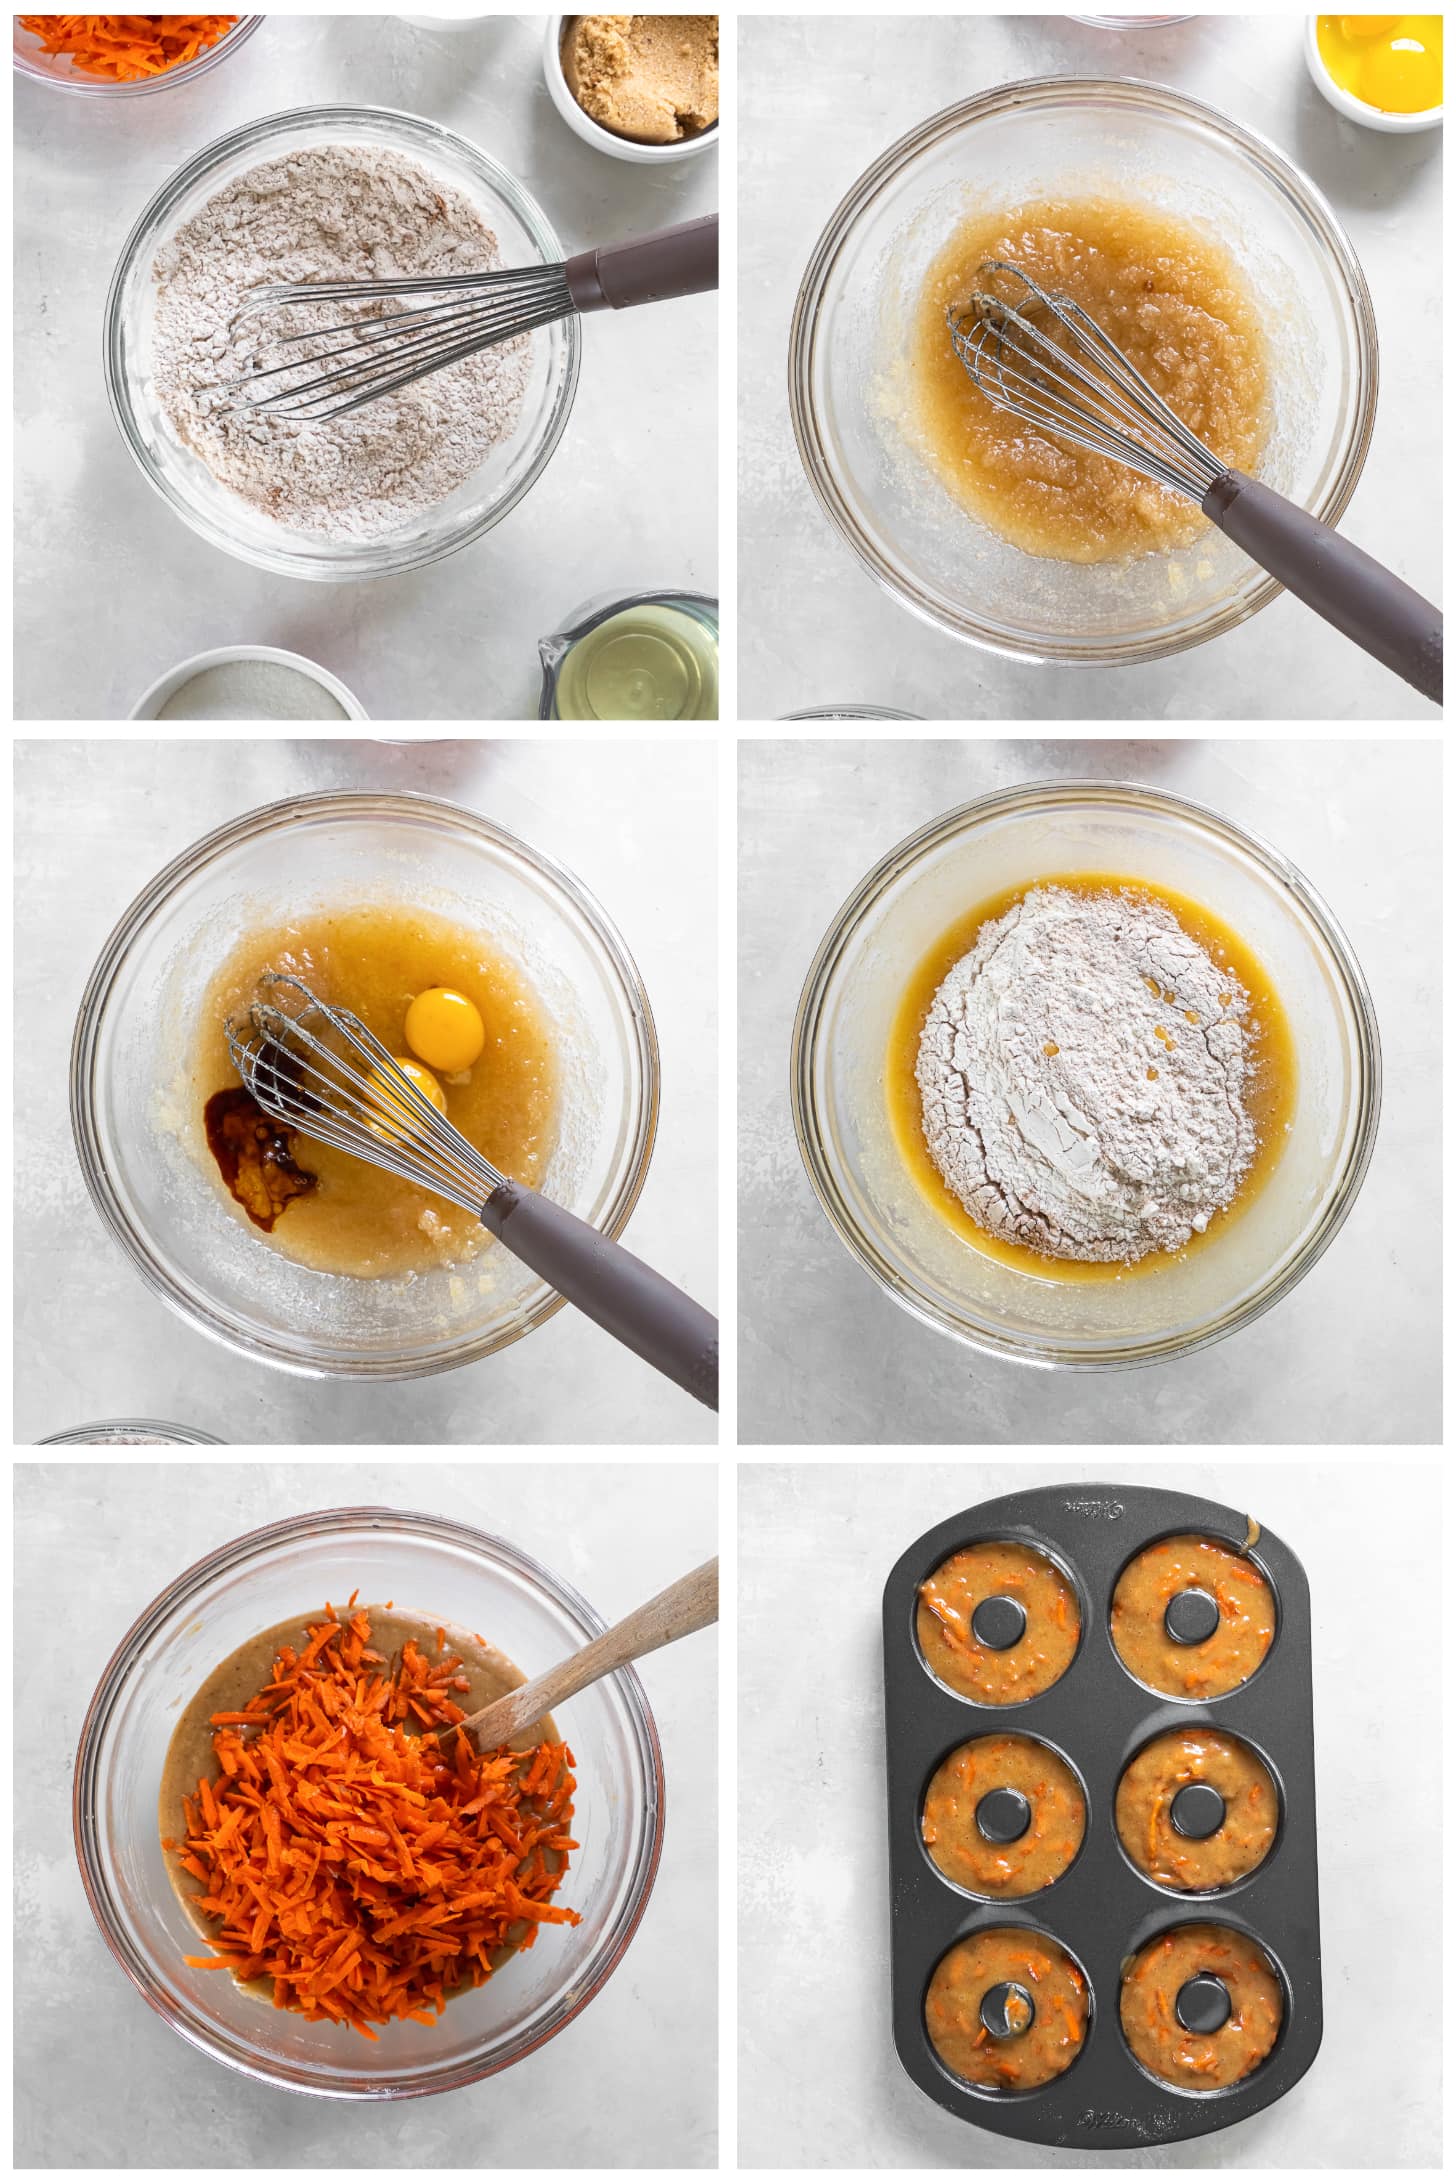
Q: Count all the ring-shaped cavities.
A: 6